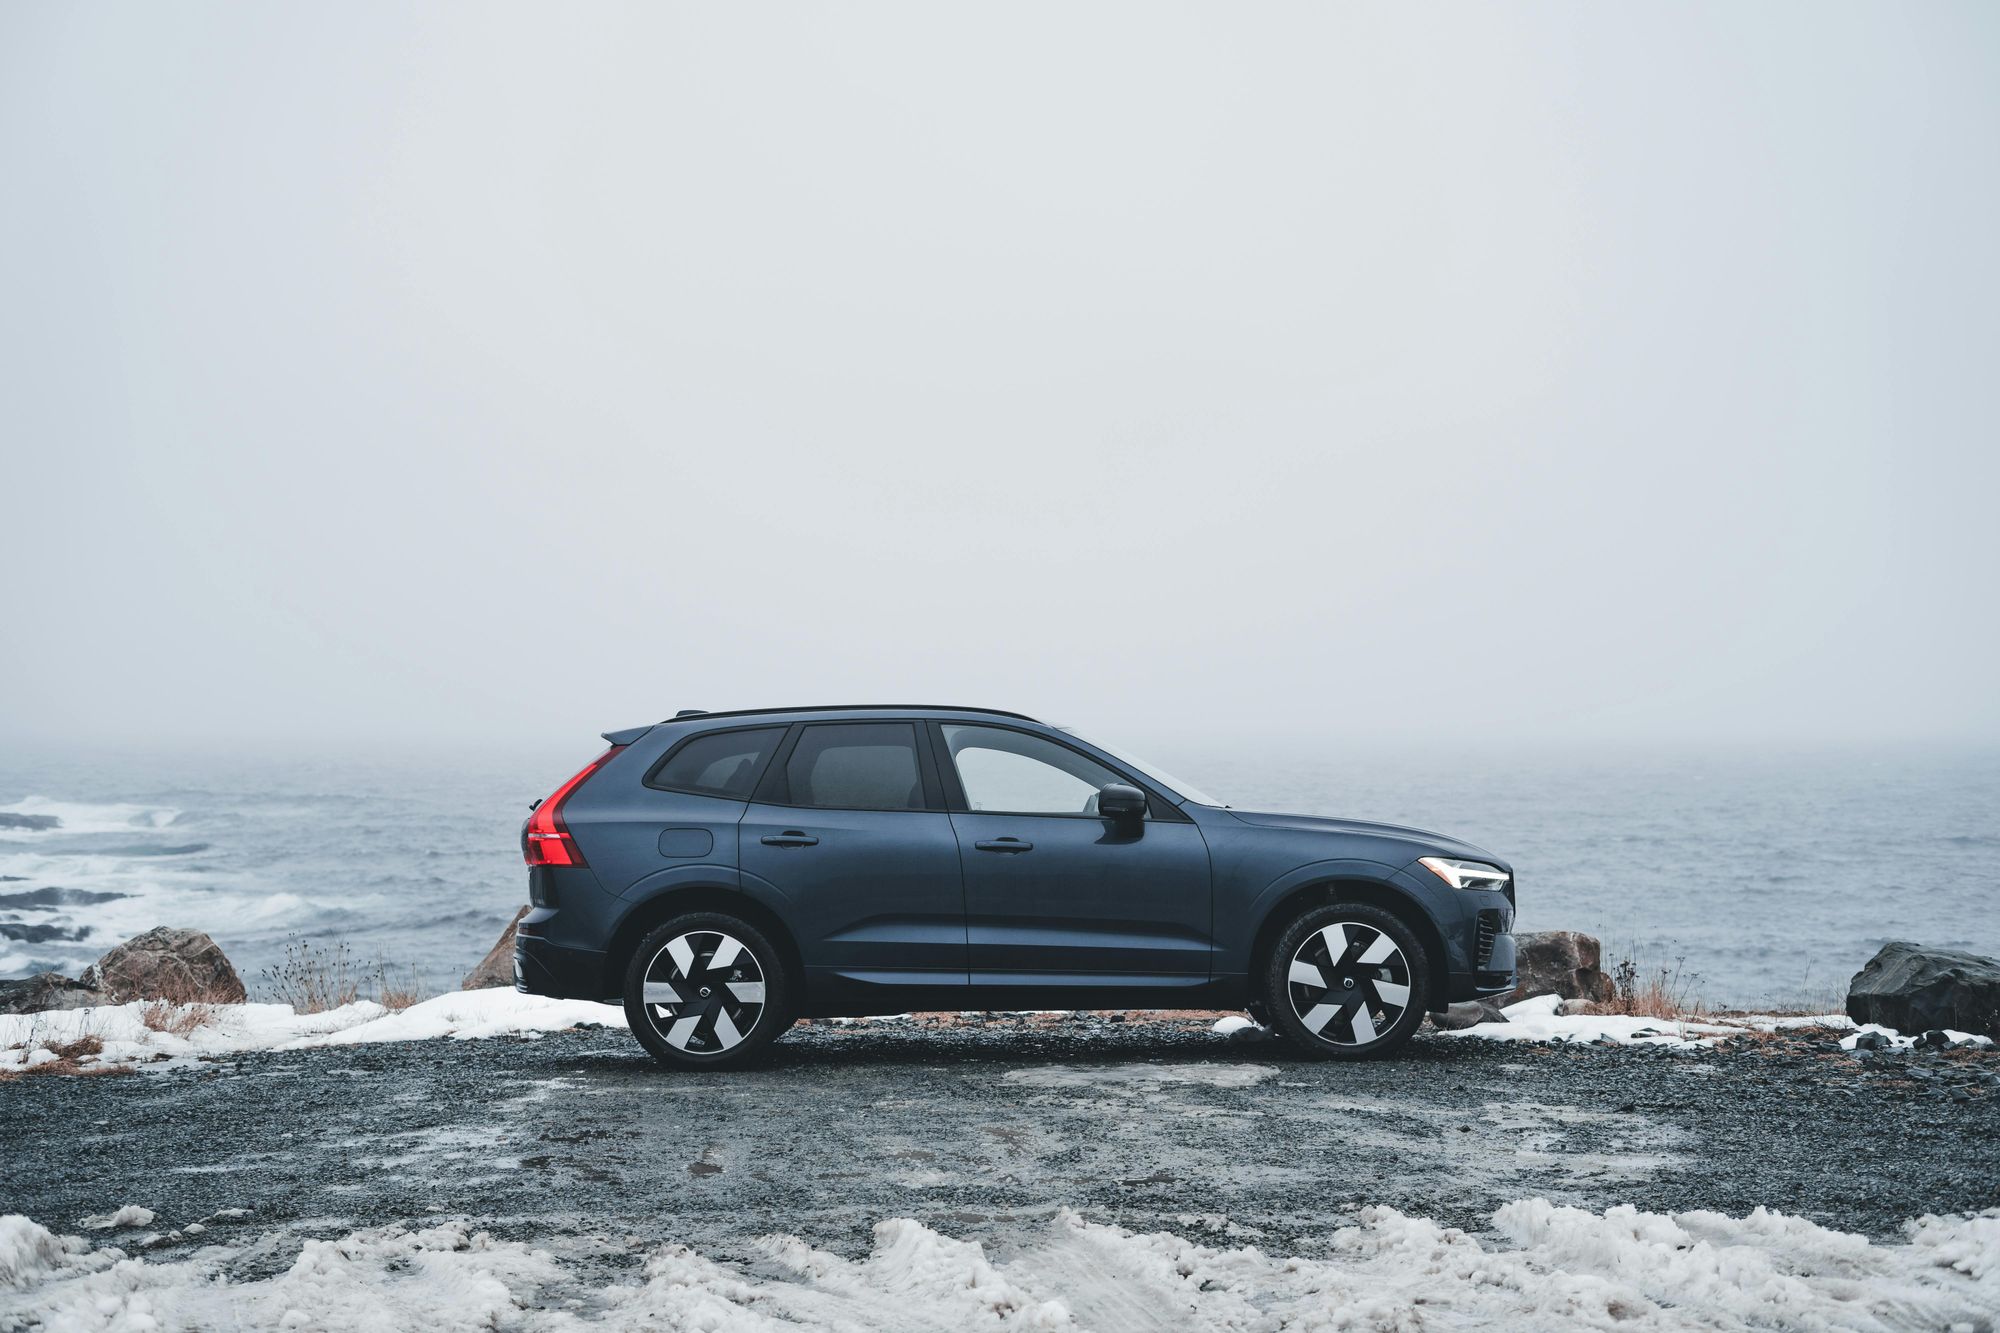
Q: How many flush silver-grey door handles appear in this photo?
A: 0